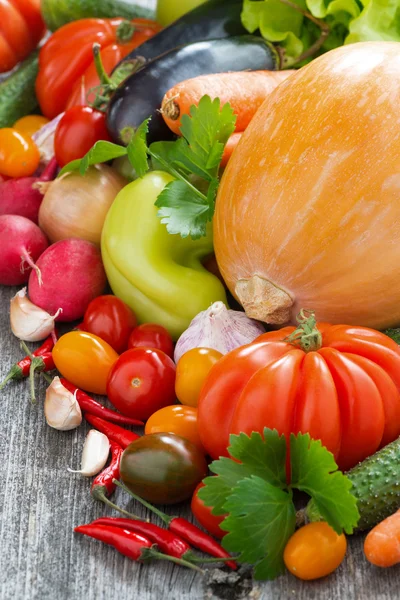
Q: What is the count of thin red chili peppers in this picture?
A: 8